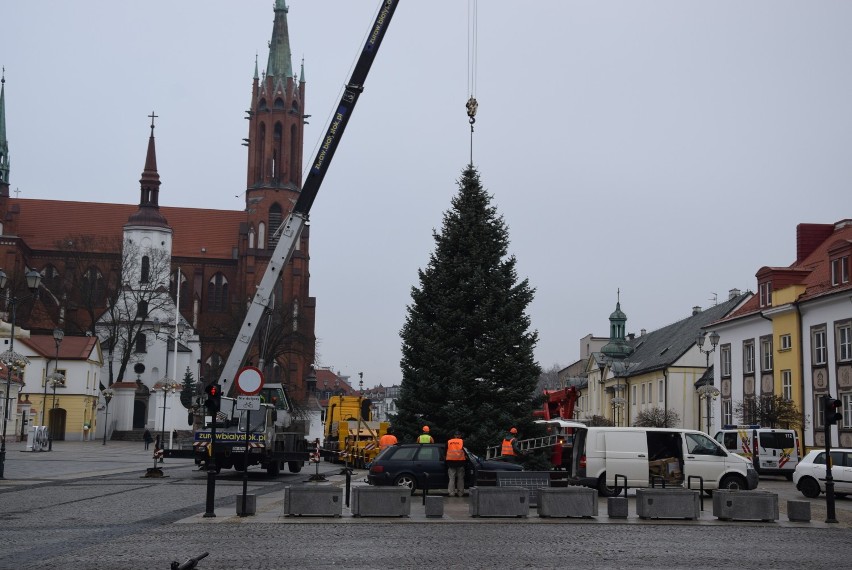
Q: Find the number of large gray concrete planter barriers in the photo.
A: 6